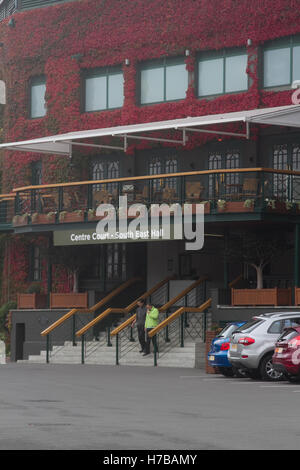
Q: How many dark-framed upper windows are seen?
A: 5